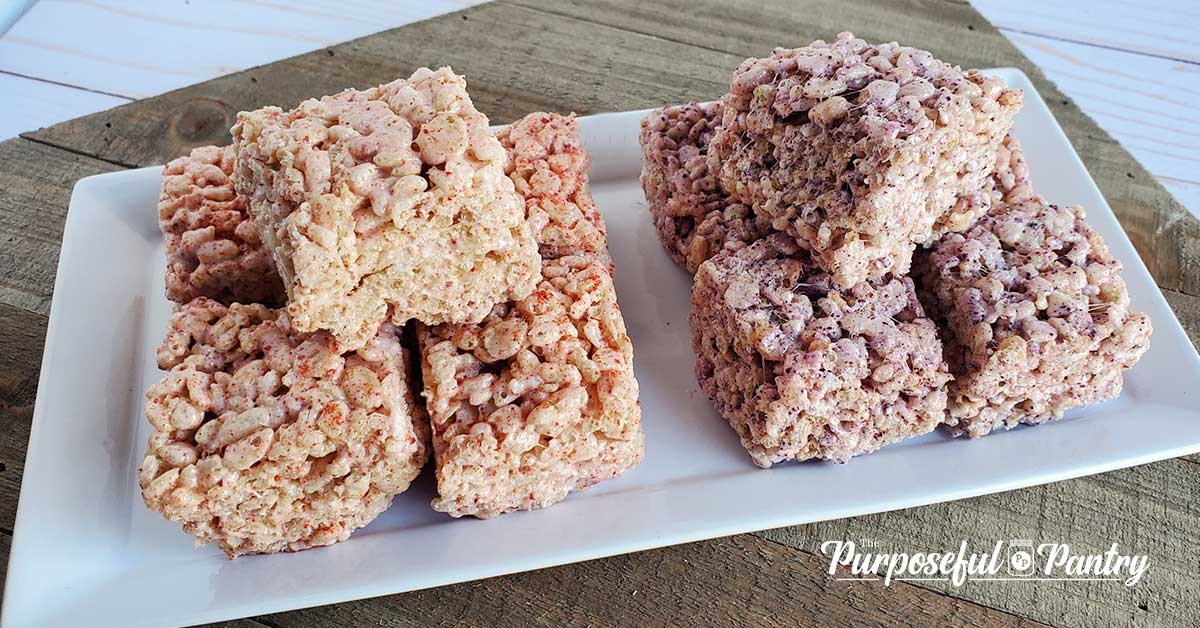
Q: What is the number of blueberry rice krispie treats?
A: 5